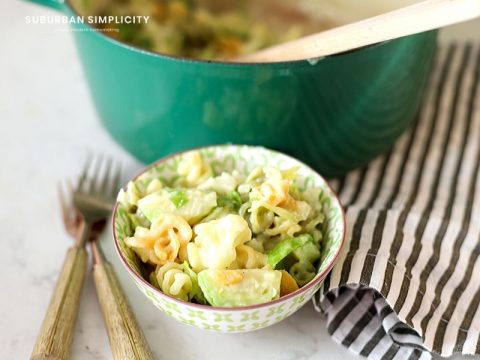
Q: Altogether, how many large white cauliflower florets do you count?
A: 1